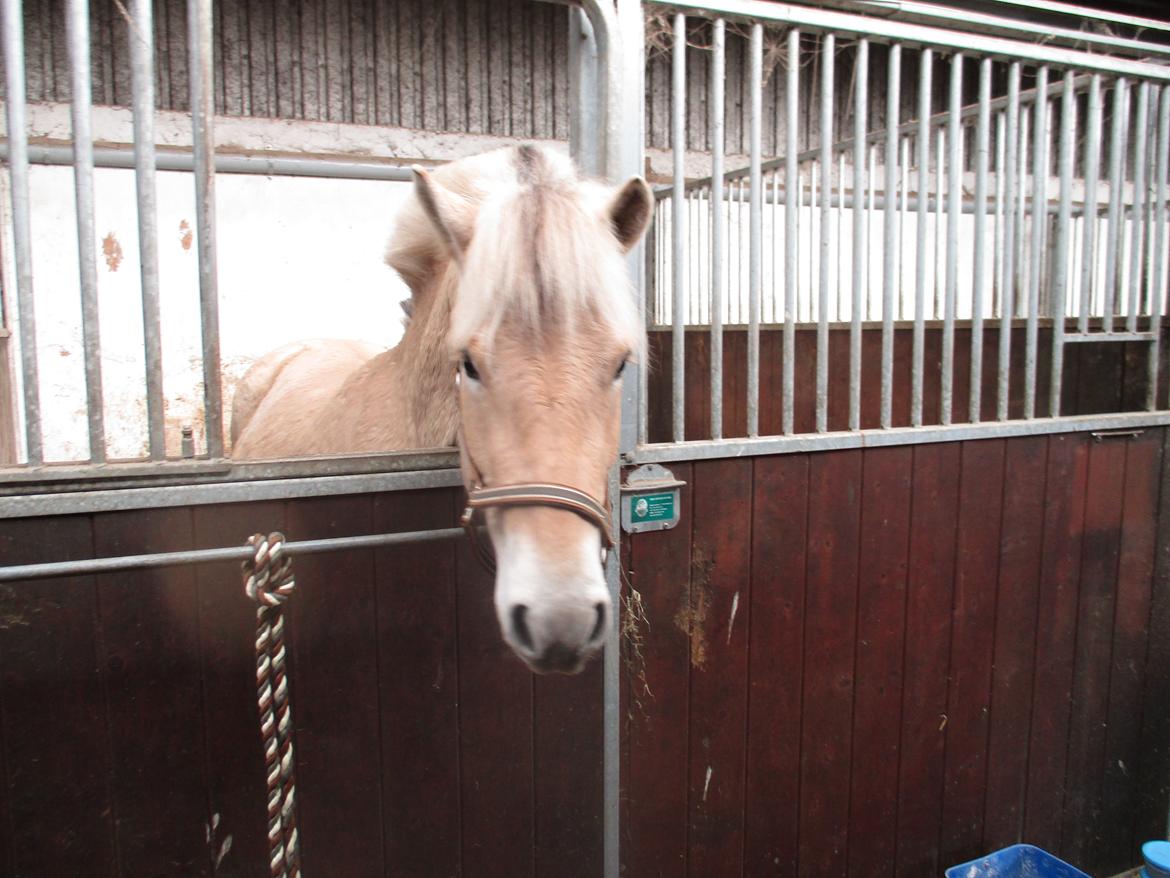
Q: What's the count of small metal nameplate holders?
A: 1